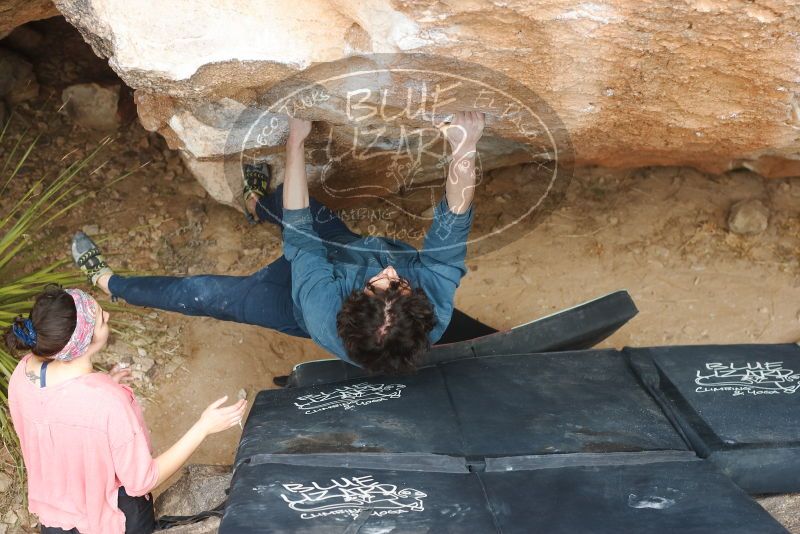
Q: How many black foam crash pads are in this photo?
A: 4